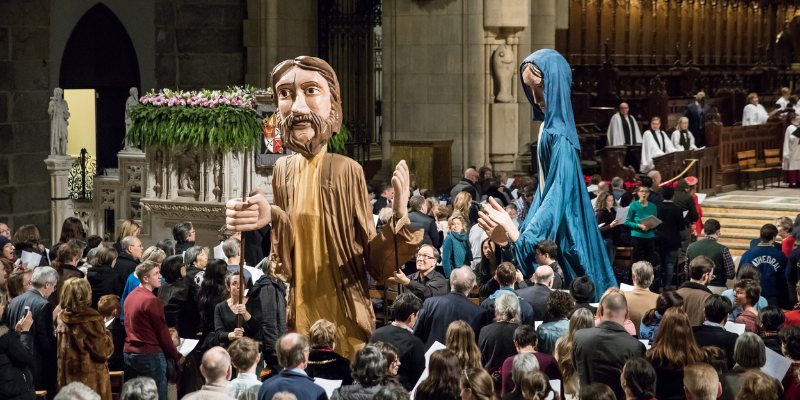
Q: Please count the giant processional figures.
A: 2